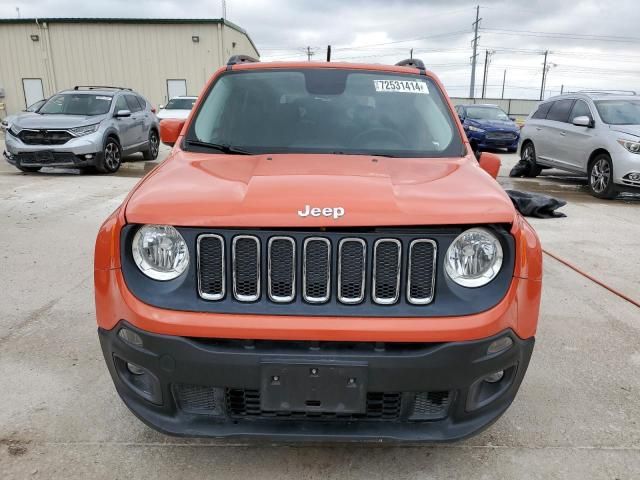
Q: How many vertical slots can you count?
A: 7